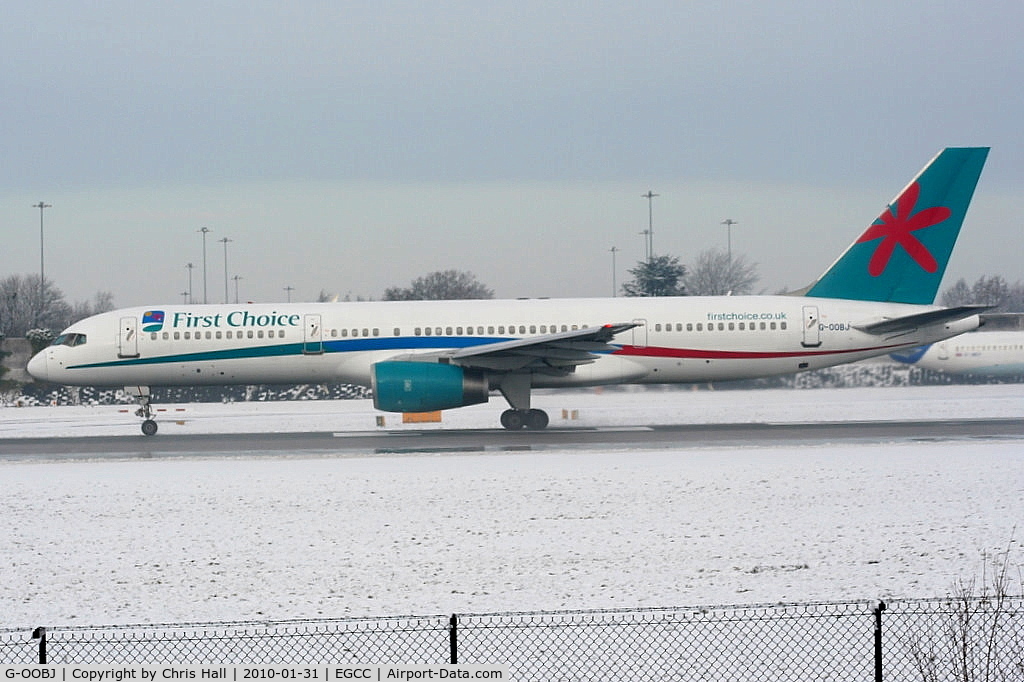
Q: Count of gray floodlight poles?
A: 11